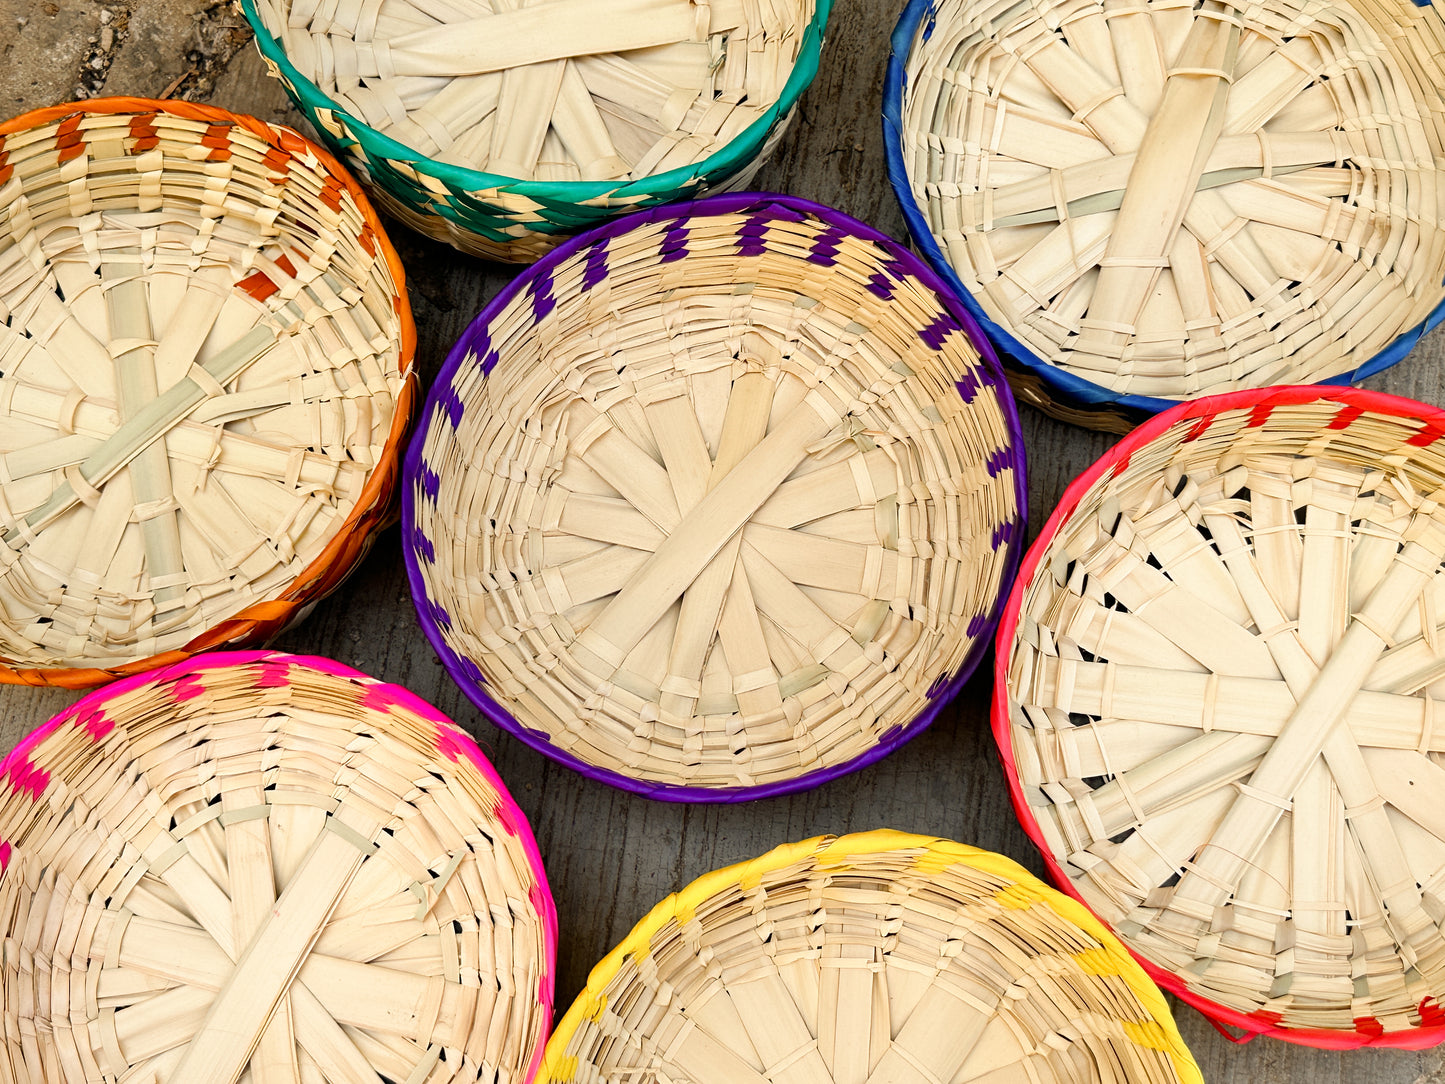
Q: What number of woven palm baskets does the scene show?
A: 7